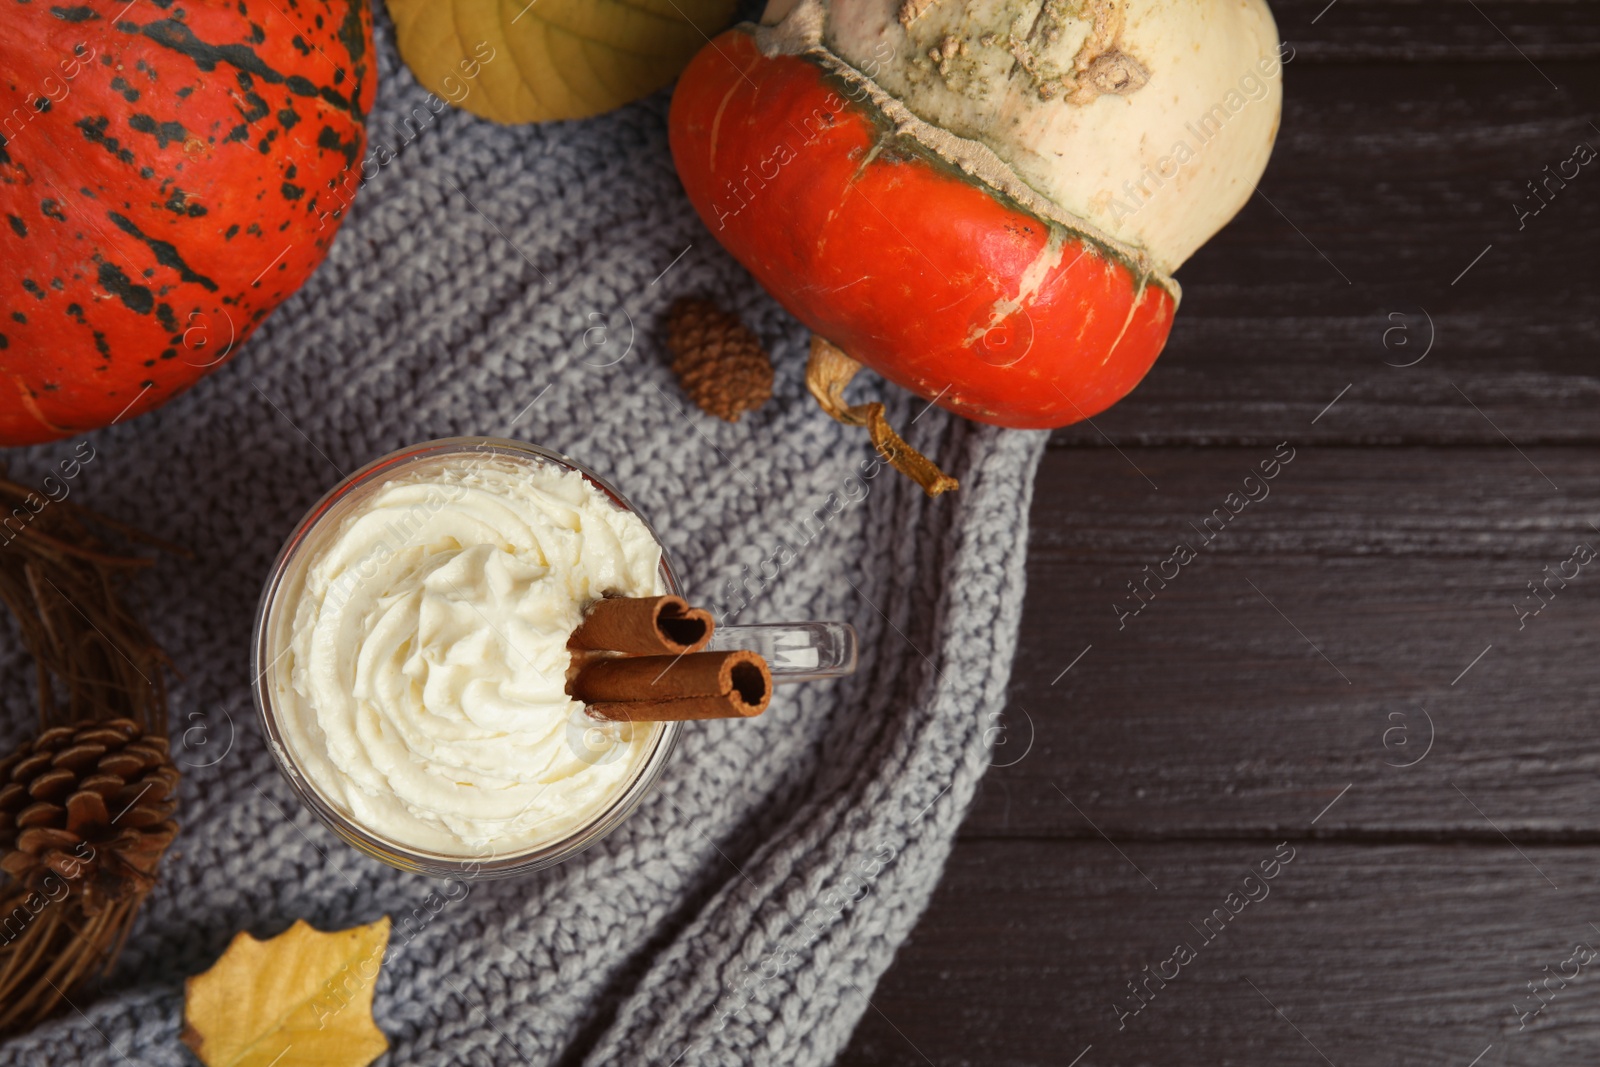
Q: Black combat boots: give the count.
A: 0